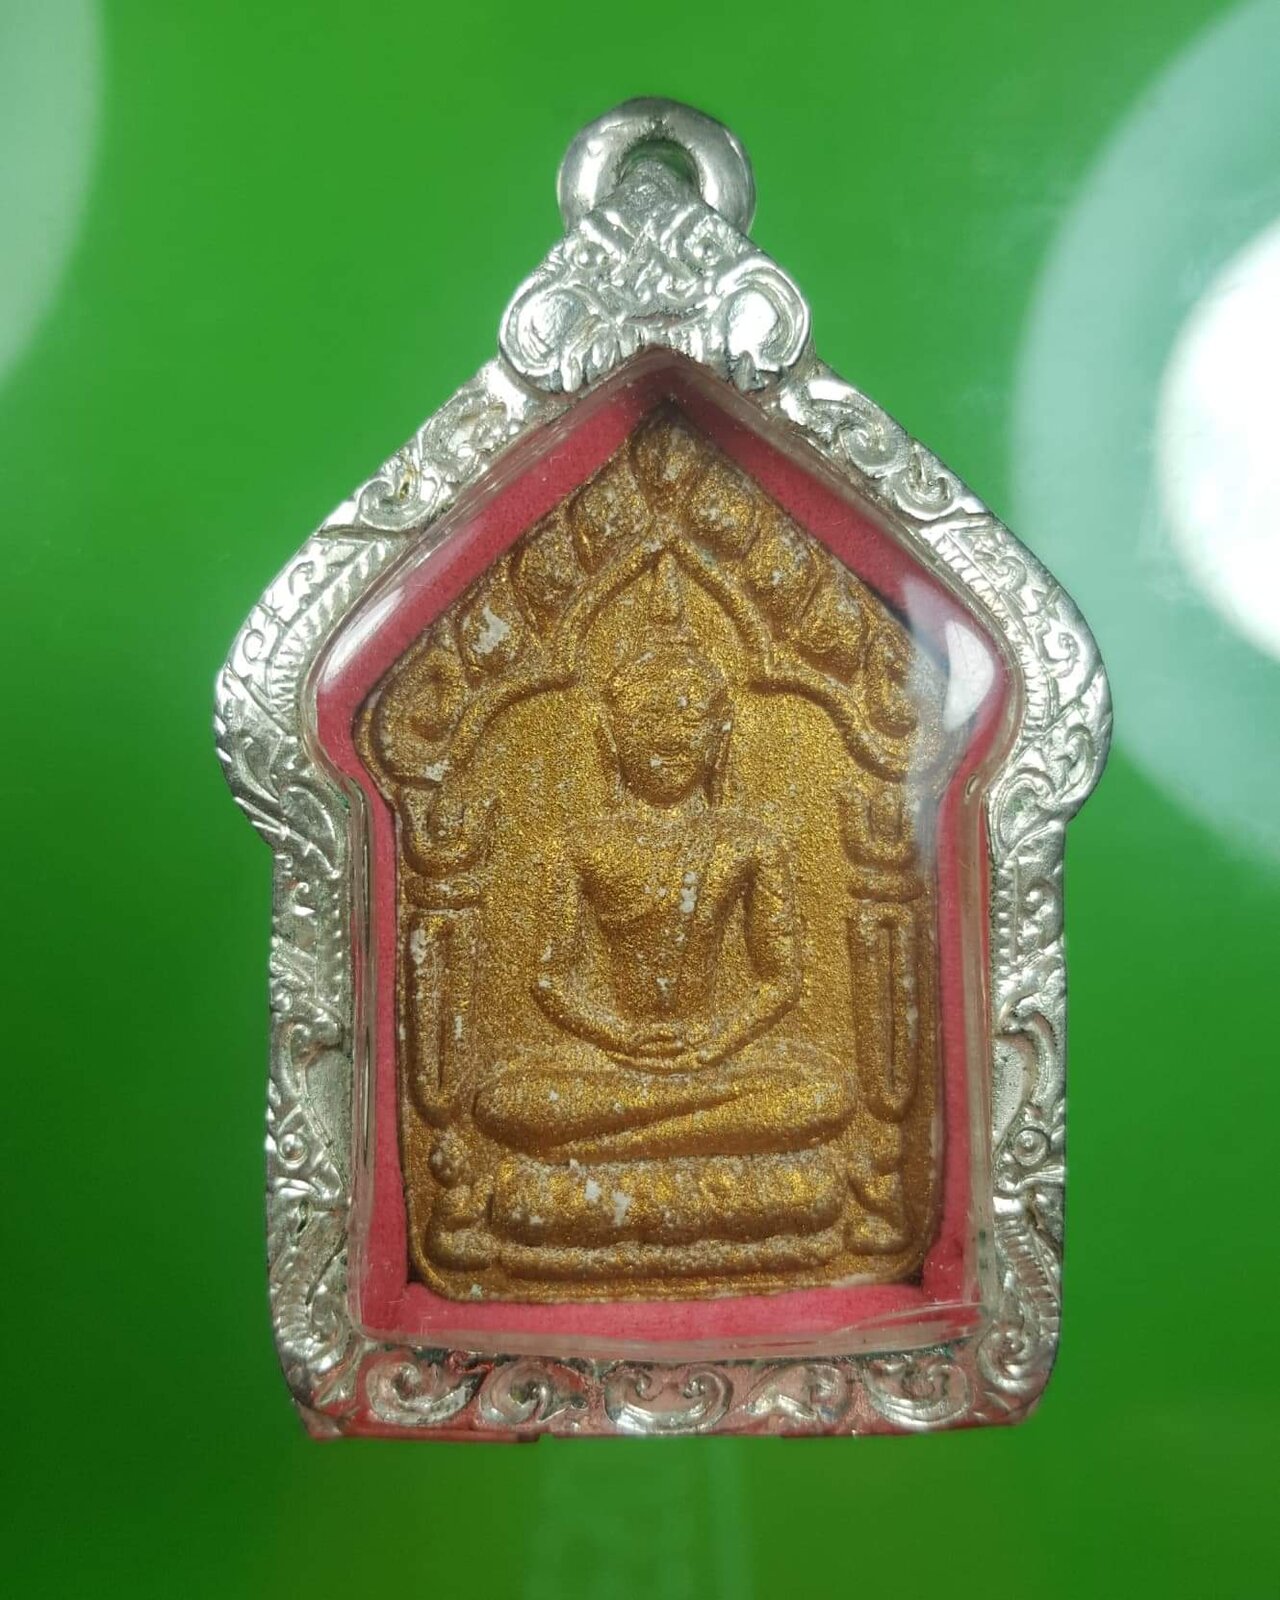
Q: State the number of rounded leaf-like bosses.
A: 9